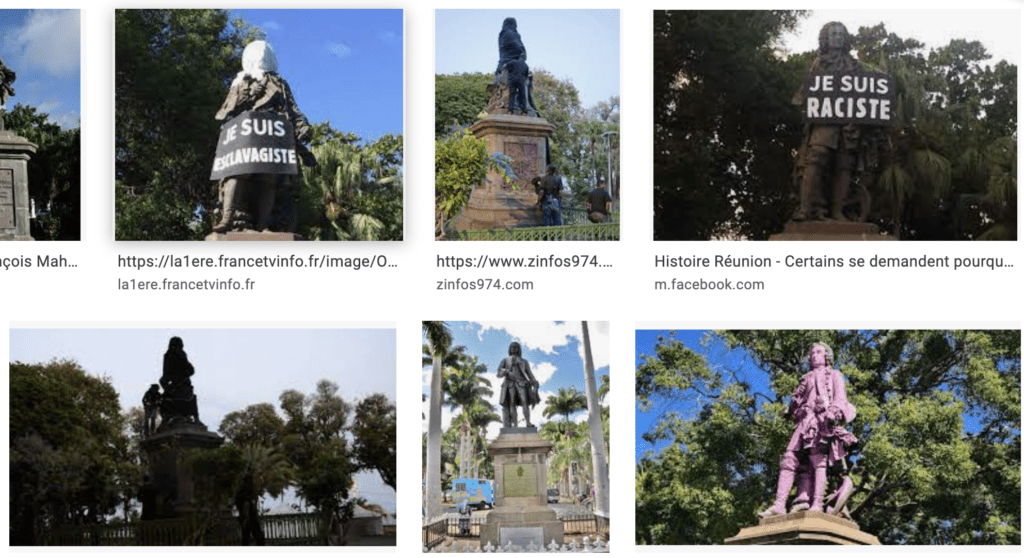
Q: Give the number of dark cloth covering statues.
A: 2